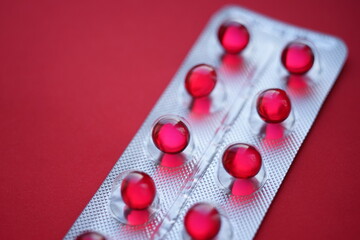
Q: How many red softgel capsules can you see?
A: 9